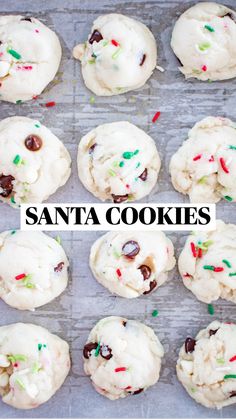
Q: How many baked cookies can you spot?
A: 12